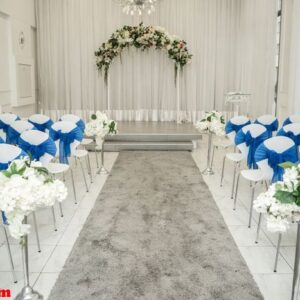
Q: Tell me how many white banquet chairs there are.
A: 14